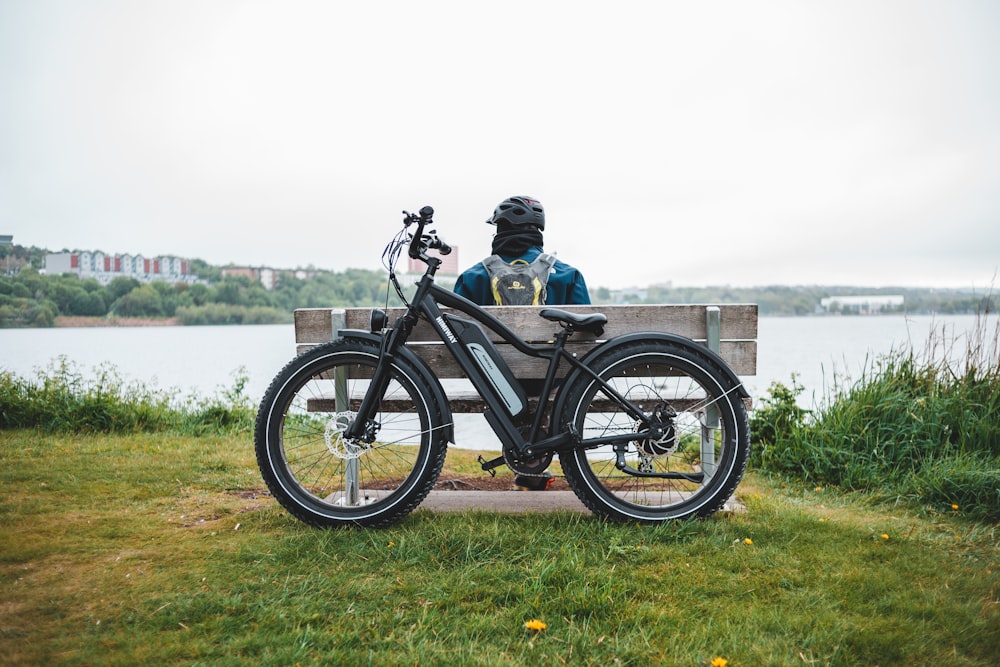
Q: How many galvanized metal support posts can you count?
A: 2